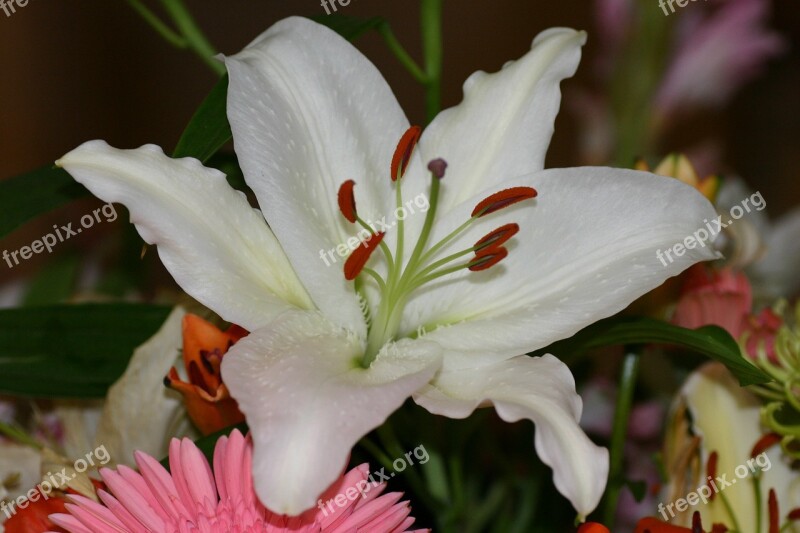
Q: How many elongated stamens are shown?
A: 6